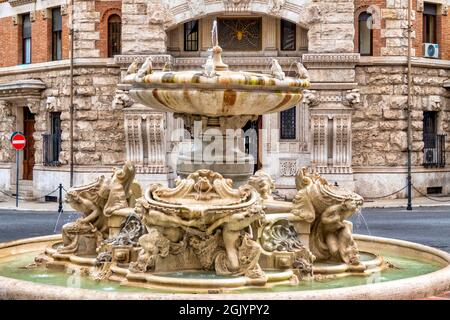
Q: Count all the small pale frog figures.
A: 6